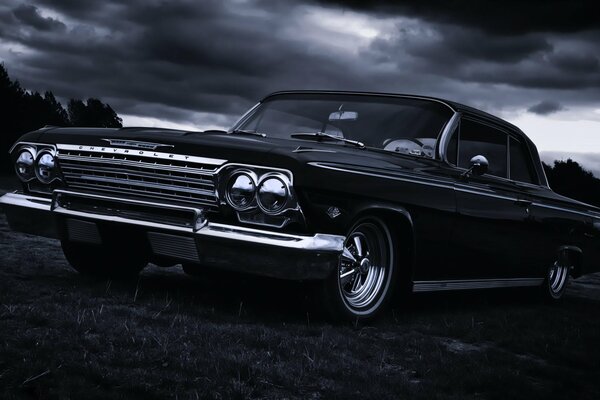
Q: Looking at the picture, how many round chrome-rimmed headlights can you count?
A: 4